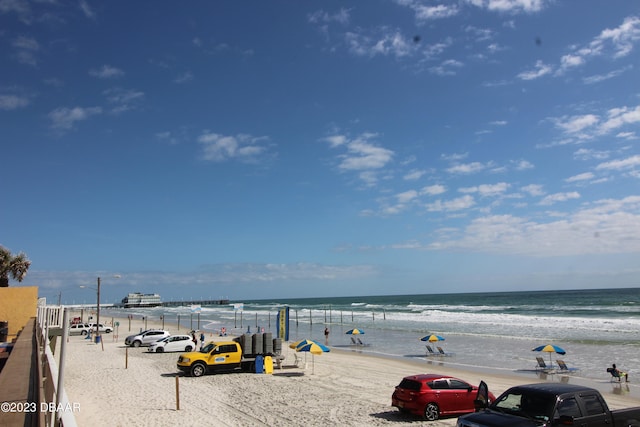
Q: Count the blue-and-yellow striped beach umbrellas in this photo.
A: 5